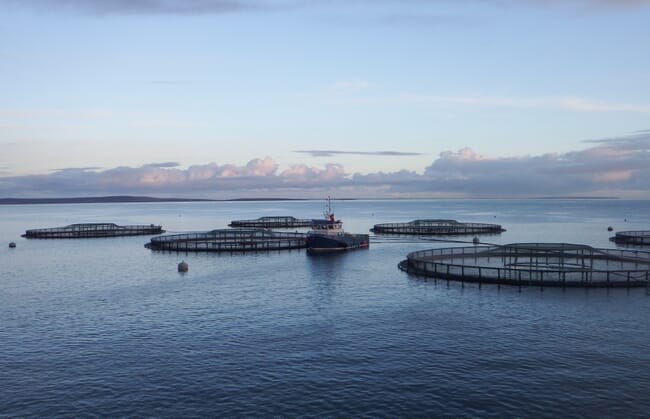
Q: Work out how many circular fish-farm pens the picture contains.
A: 6